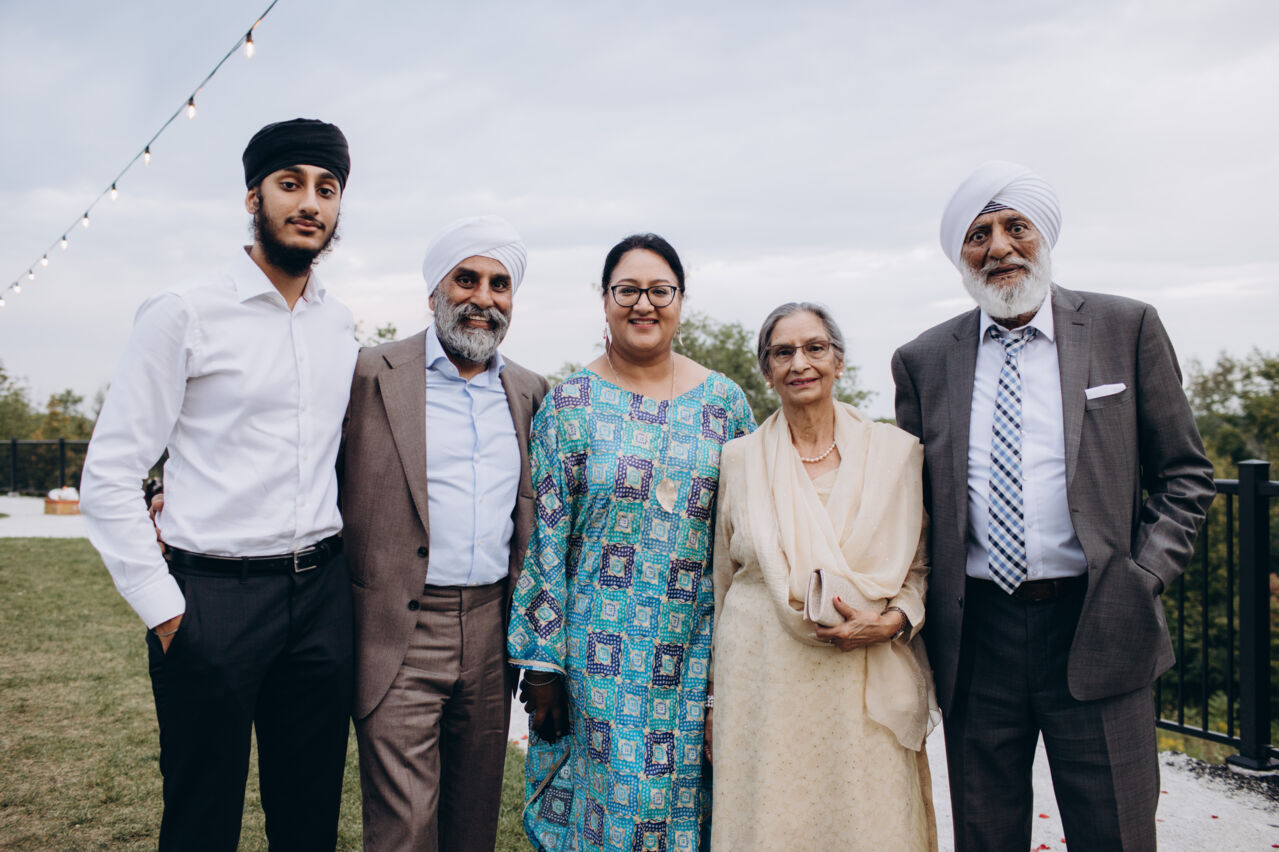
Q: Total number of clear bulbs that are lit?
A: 10